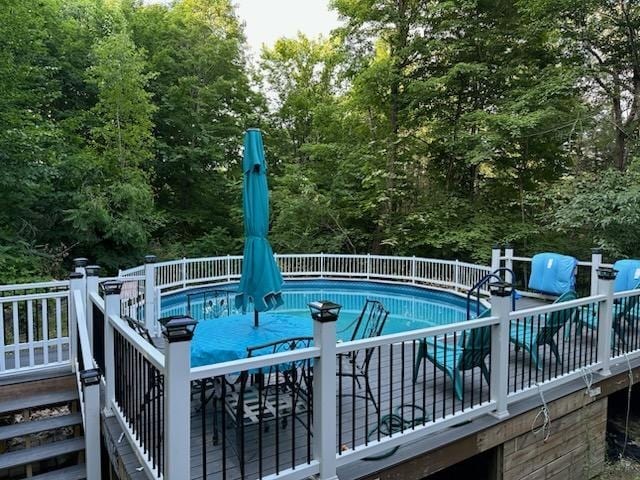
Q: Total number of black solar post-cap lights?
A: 13